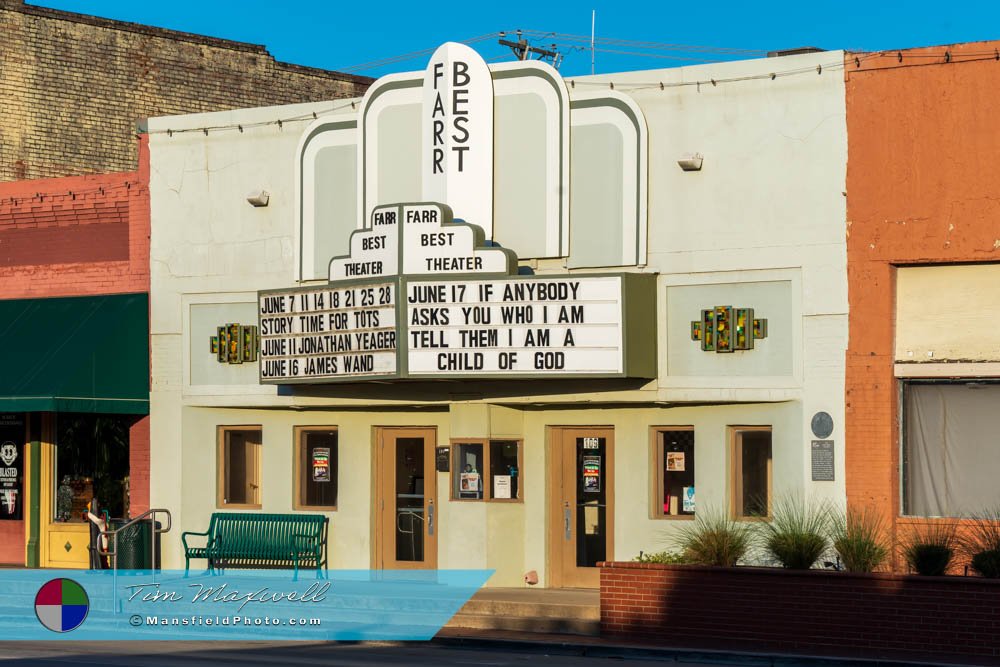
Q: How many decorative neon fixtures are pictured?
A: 2